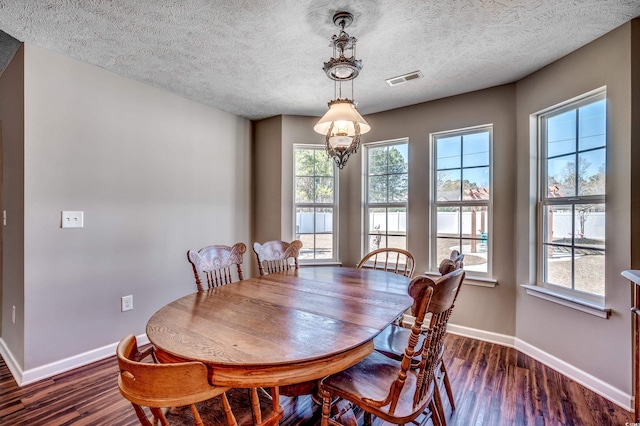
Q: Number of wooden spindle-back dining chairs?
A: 6